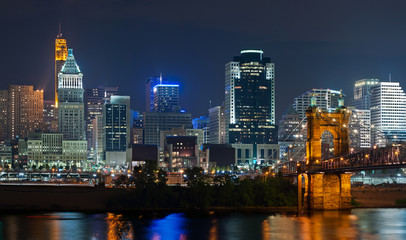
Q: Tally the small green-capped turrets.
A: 2